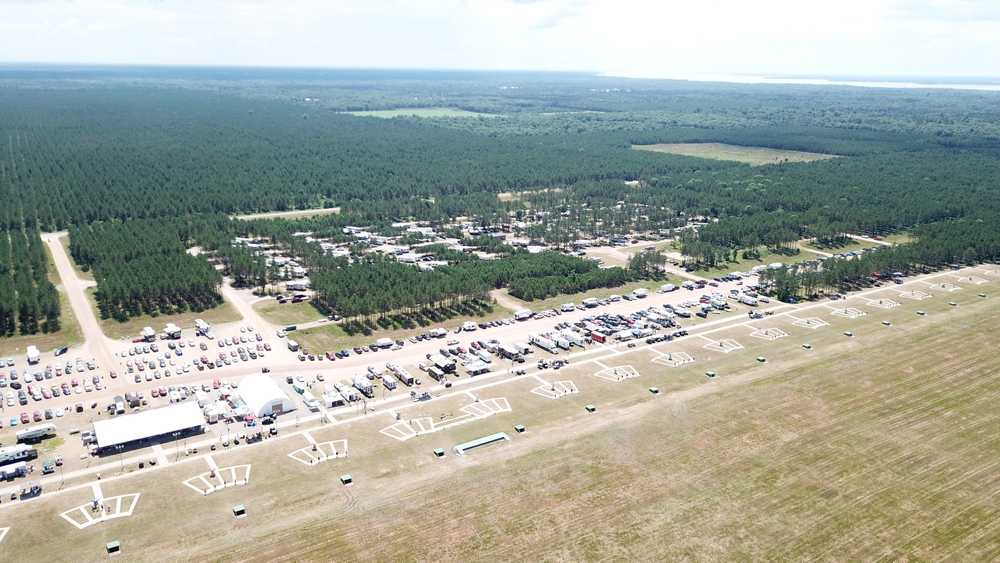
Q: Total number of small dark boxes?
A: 15